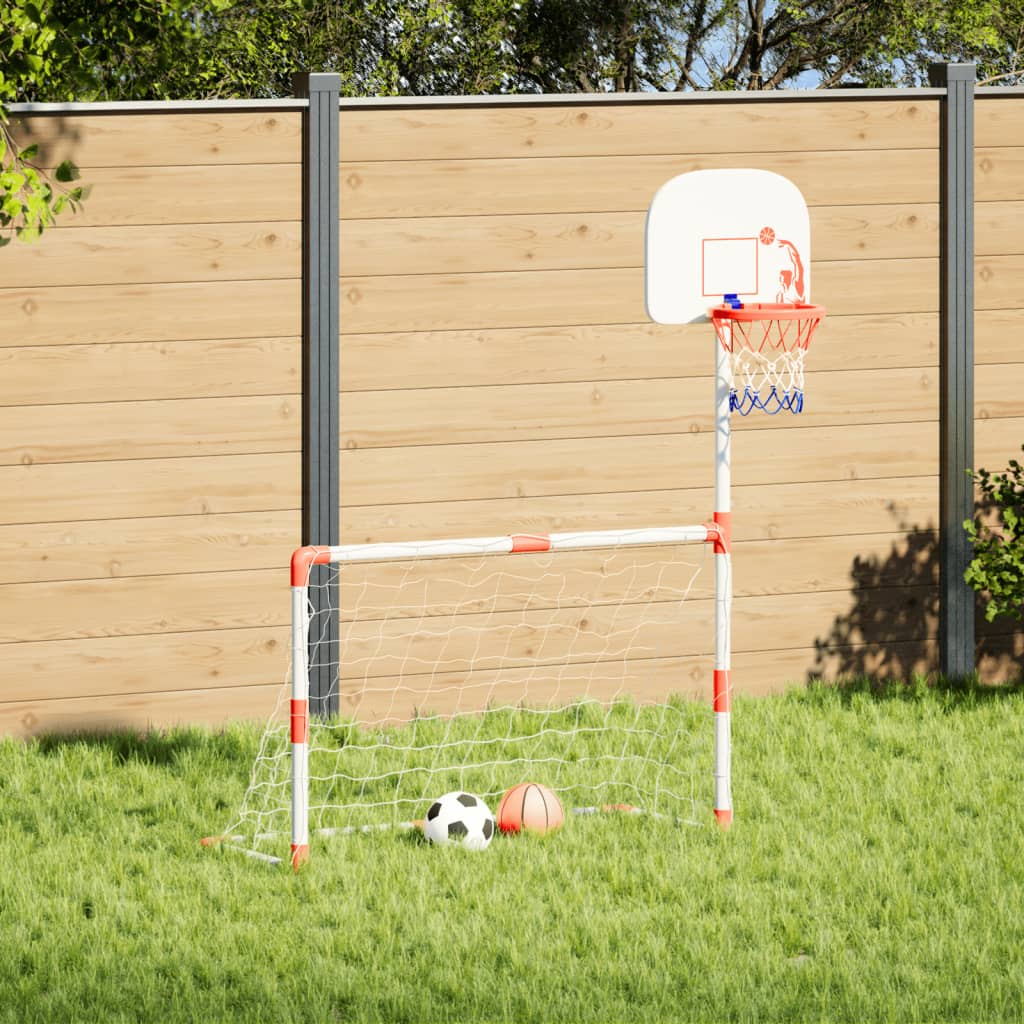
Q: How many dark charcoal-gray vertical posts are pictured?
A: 2